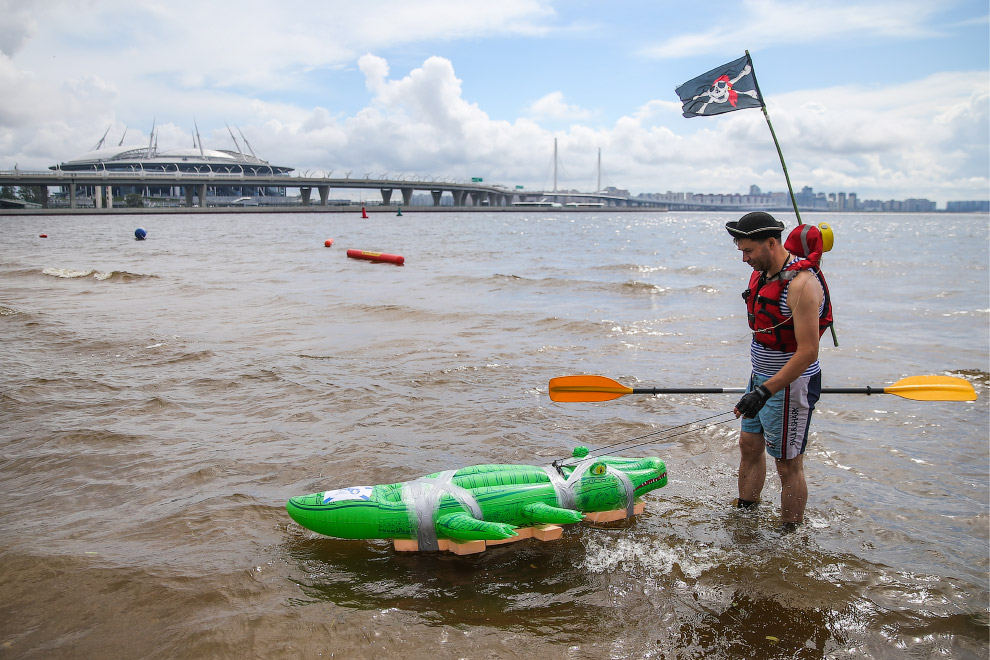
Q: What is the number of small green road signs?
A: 2